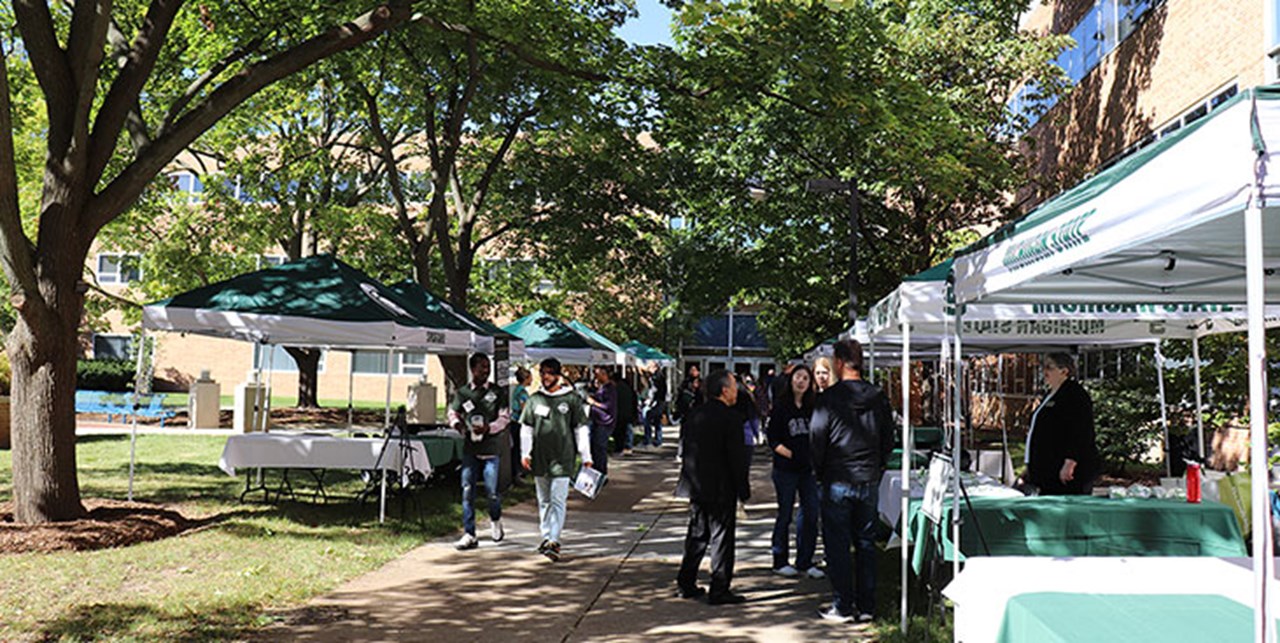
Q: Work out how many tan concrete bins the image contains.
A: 3